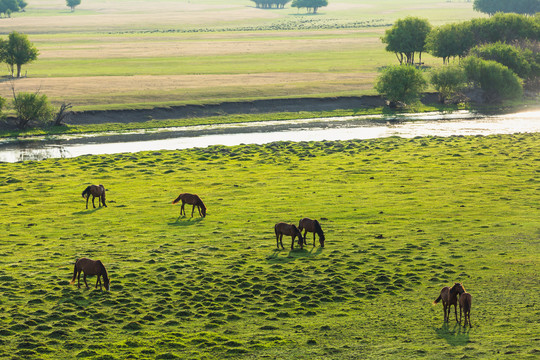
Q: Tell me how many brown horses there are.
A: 7